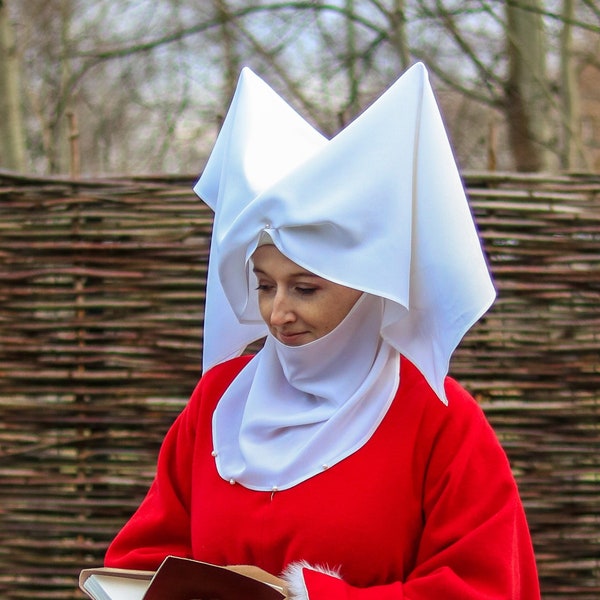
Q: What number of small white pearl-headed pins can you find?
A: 5